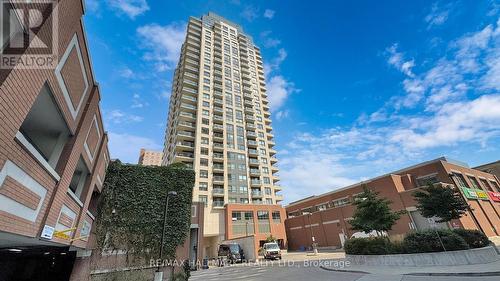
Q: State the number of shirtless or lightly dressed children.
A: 0